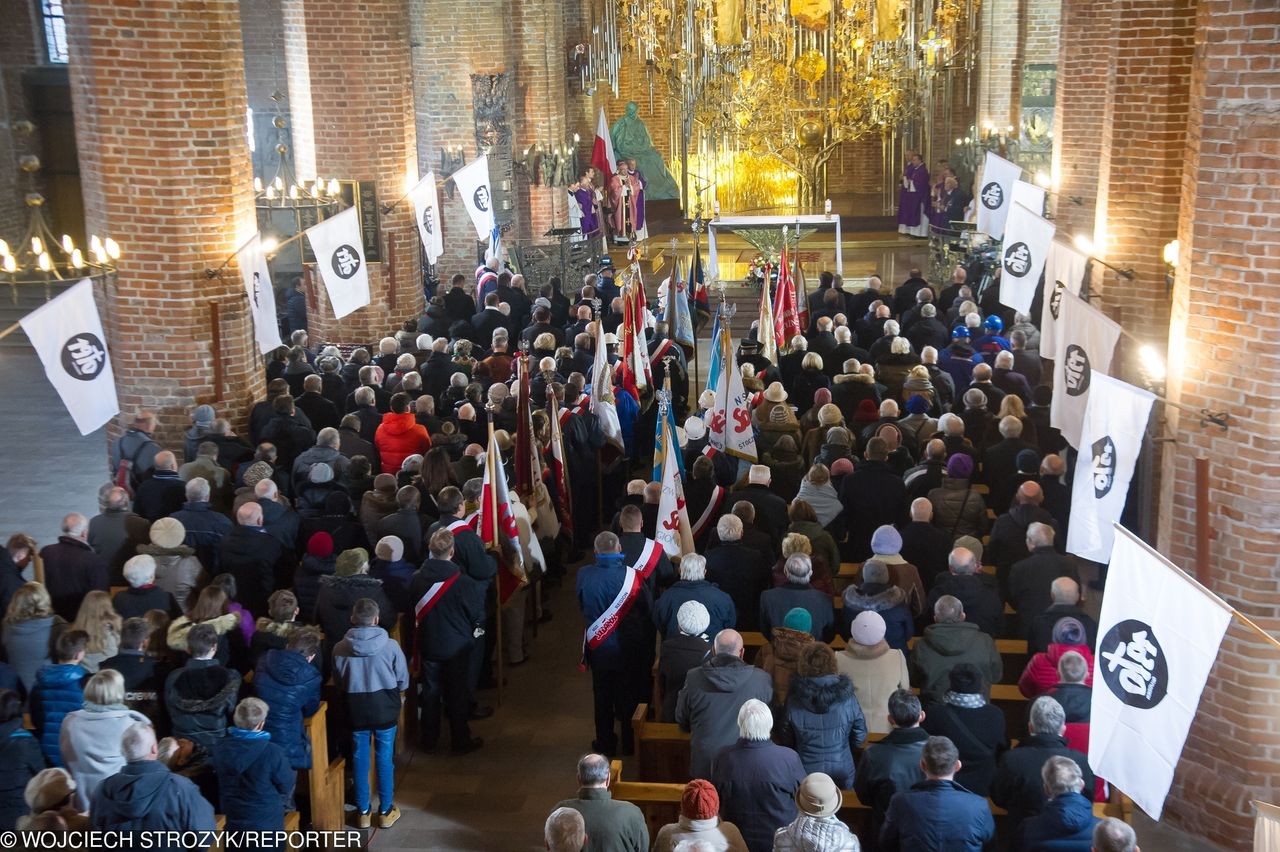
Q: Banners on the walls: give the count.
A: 12